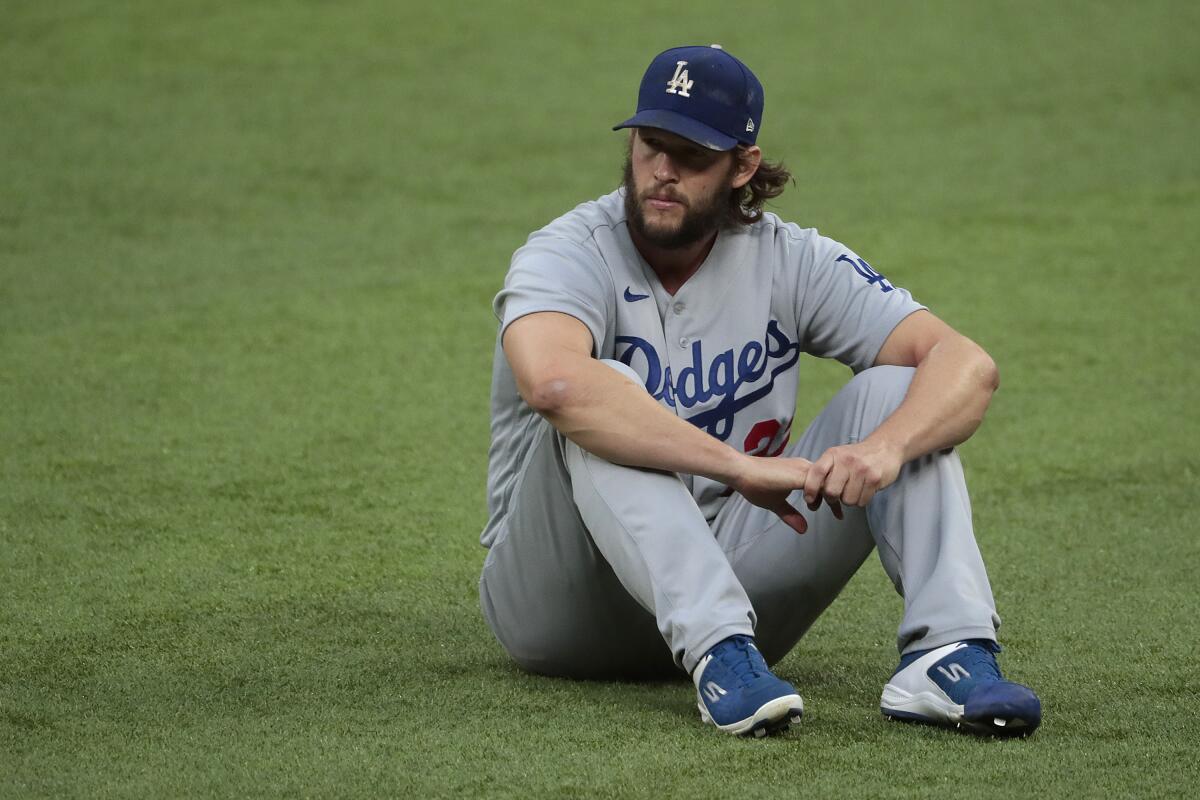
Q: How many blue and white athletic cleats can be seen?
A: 2